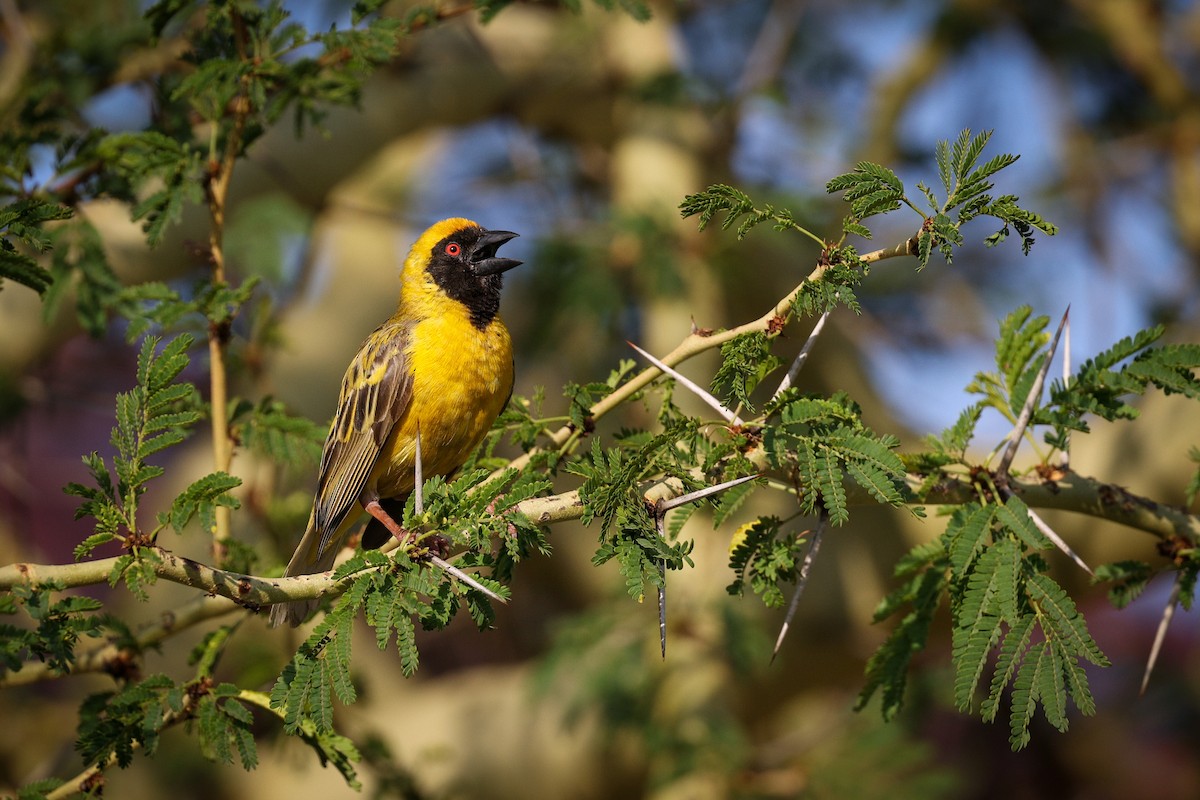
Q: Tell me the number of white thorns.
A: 11